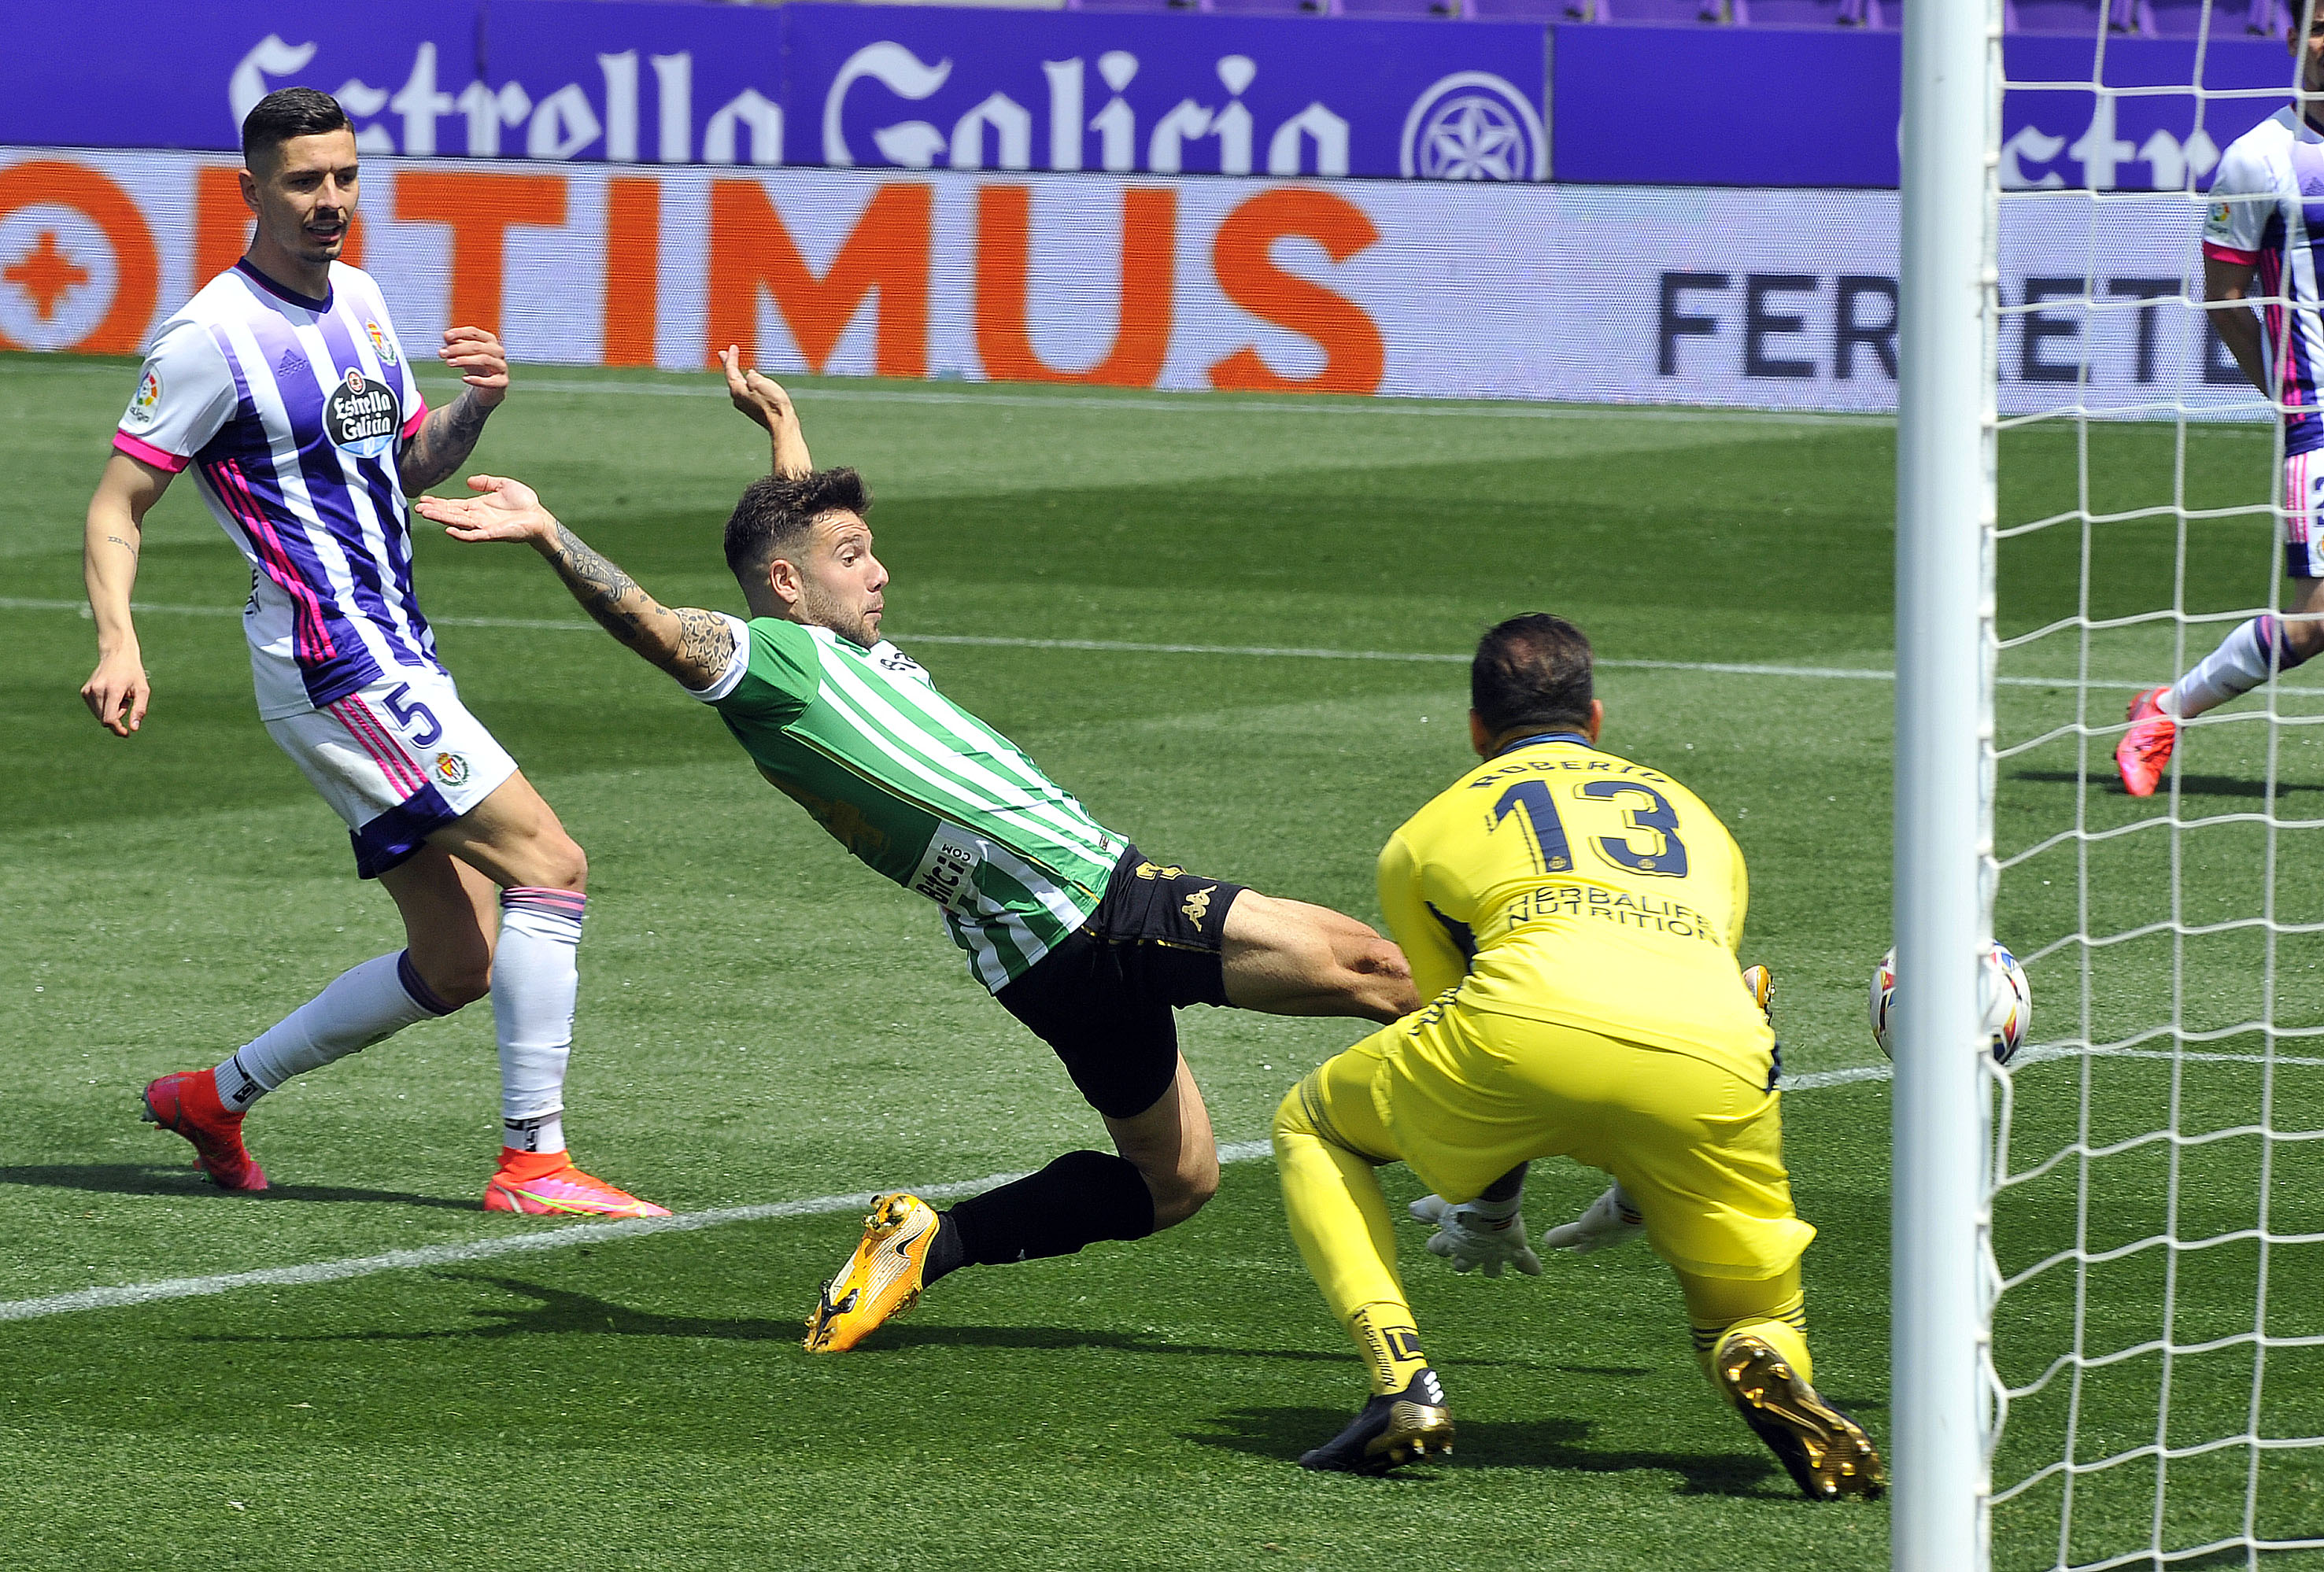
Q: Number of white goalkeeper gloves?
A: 2